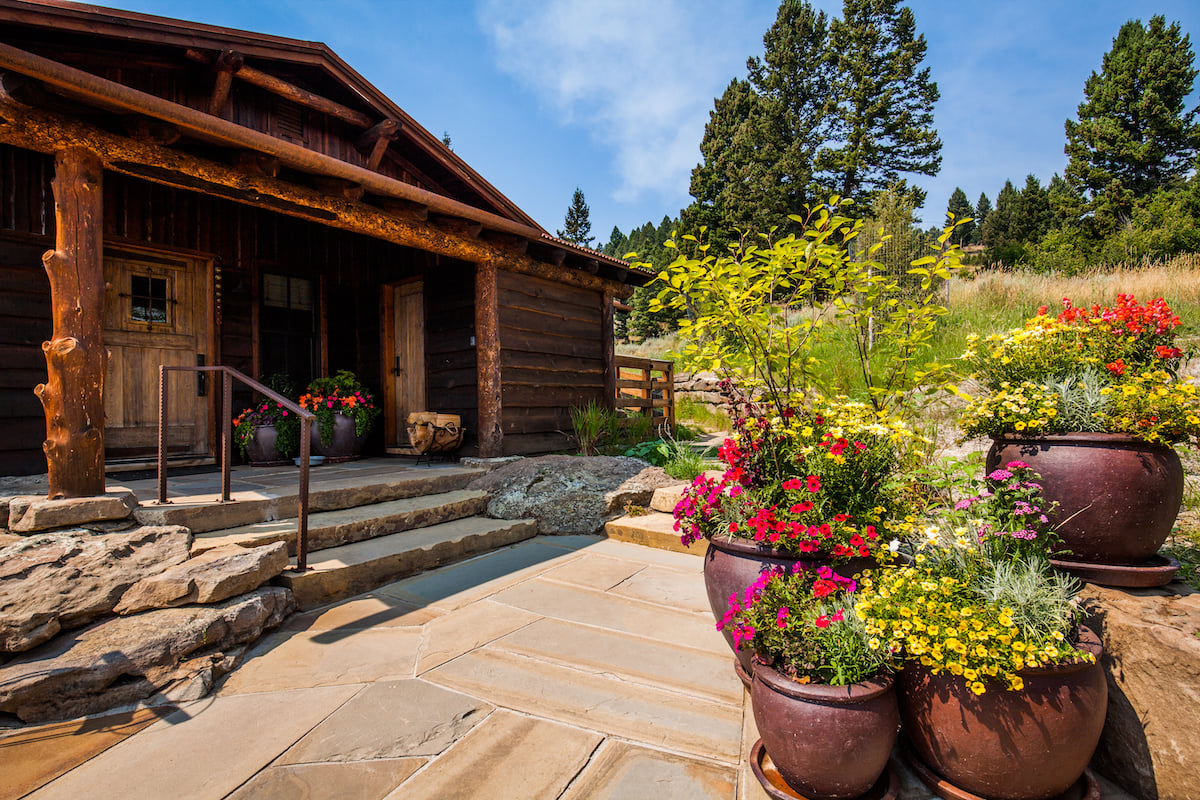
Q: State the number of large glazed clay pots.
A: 6